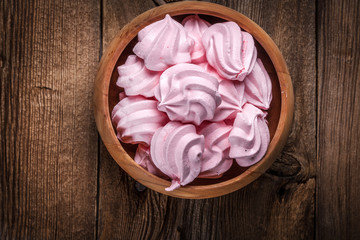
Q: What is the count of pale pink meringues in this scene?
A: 12